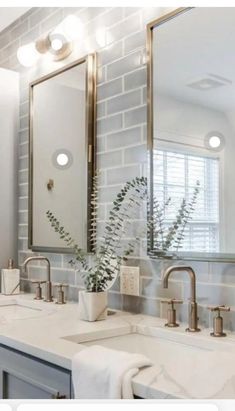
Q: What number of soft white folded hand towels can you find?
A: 1